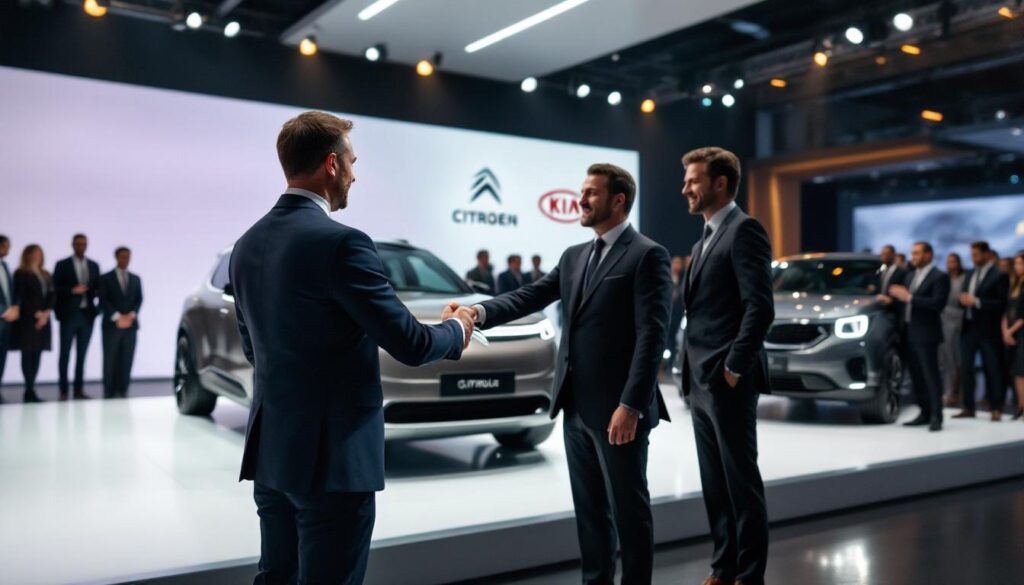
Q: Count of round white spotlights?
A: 11